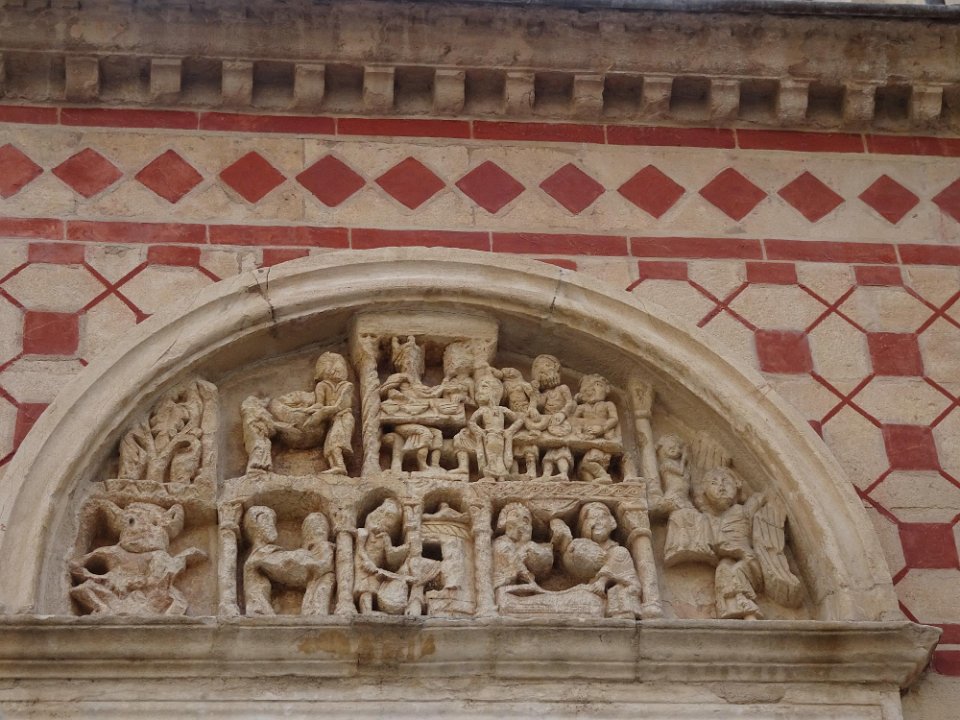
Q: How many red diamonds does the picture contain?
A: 13